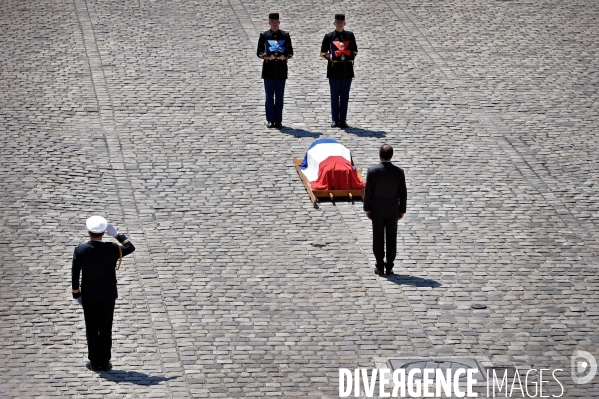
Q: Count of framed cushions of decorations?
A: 2